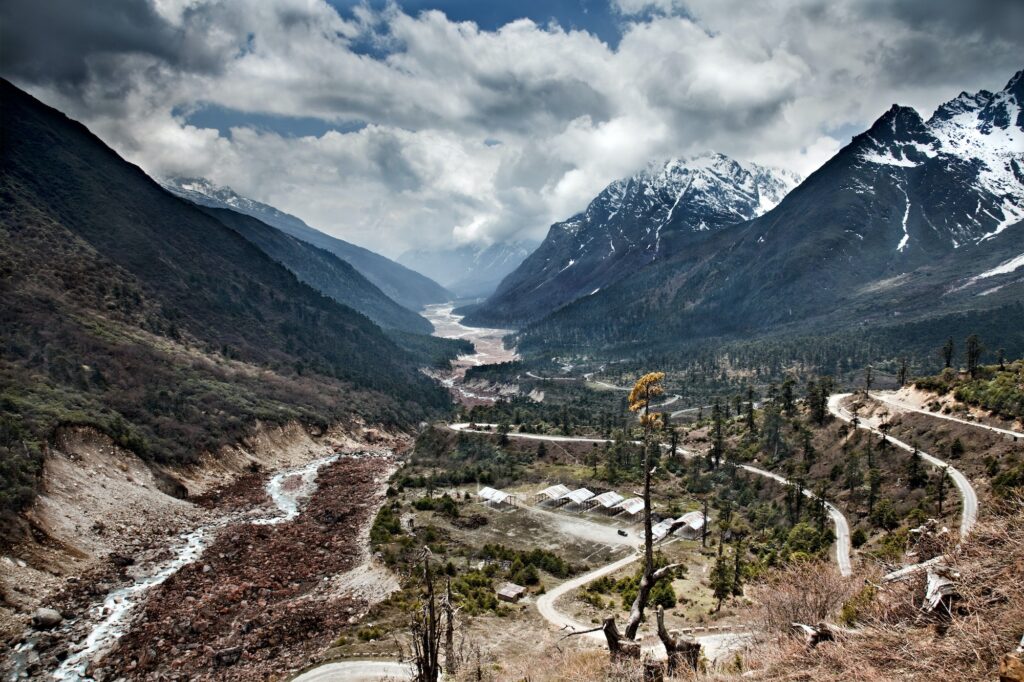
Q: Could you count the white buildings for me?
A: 7